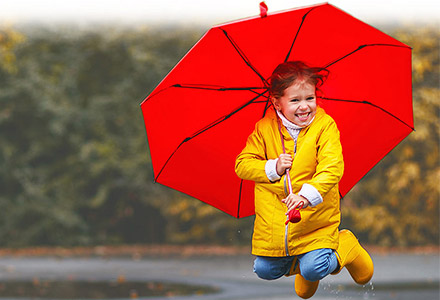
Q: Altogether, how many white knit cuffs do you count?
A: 2